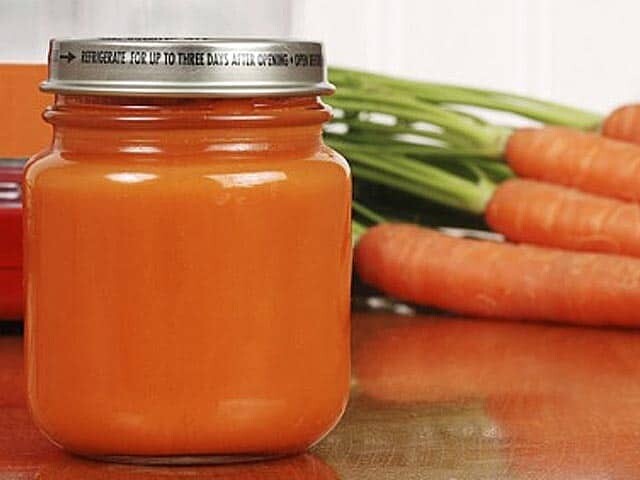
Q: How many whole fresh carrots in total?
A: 4